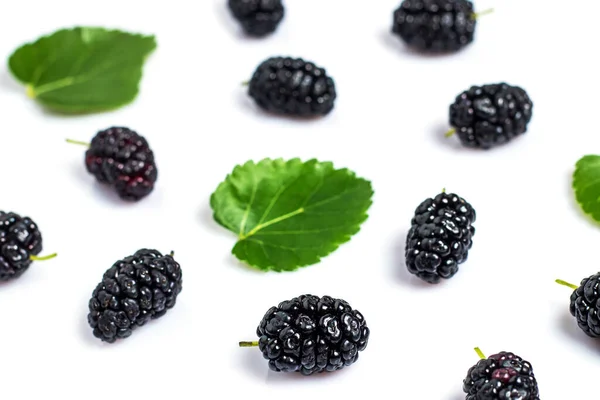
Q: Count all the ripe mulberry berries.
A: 11